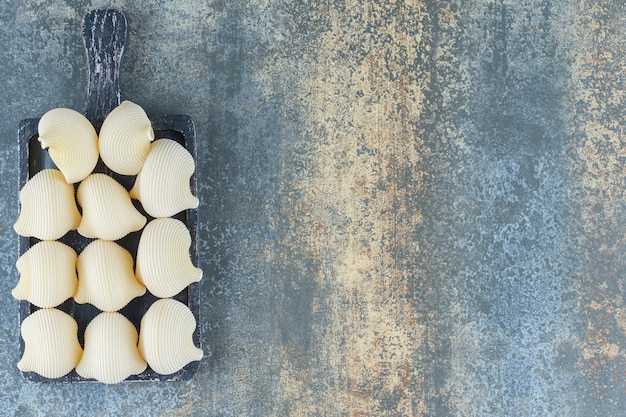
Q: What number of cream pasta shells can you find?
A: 11